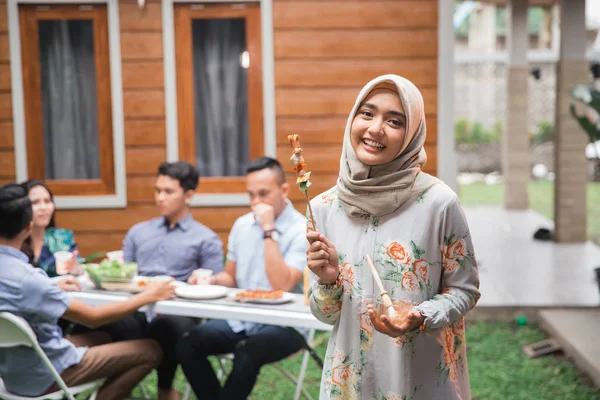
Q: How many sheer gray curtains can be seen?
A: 2